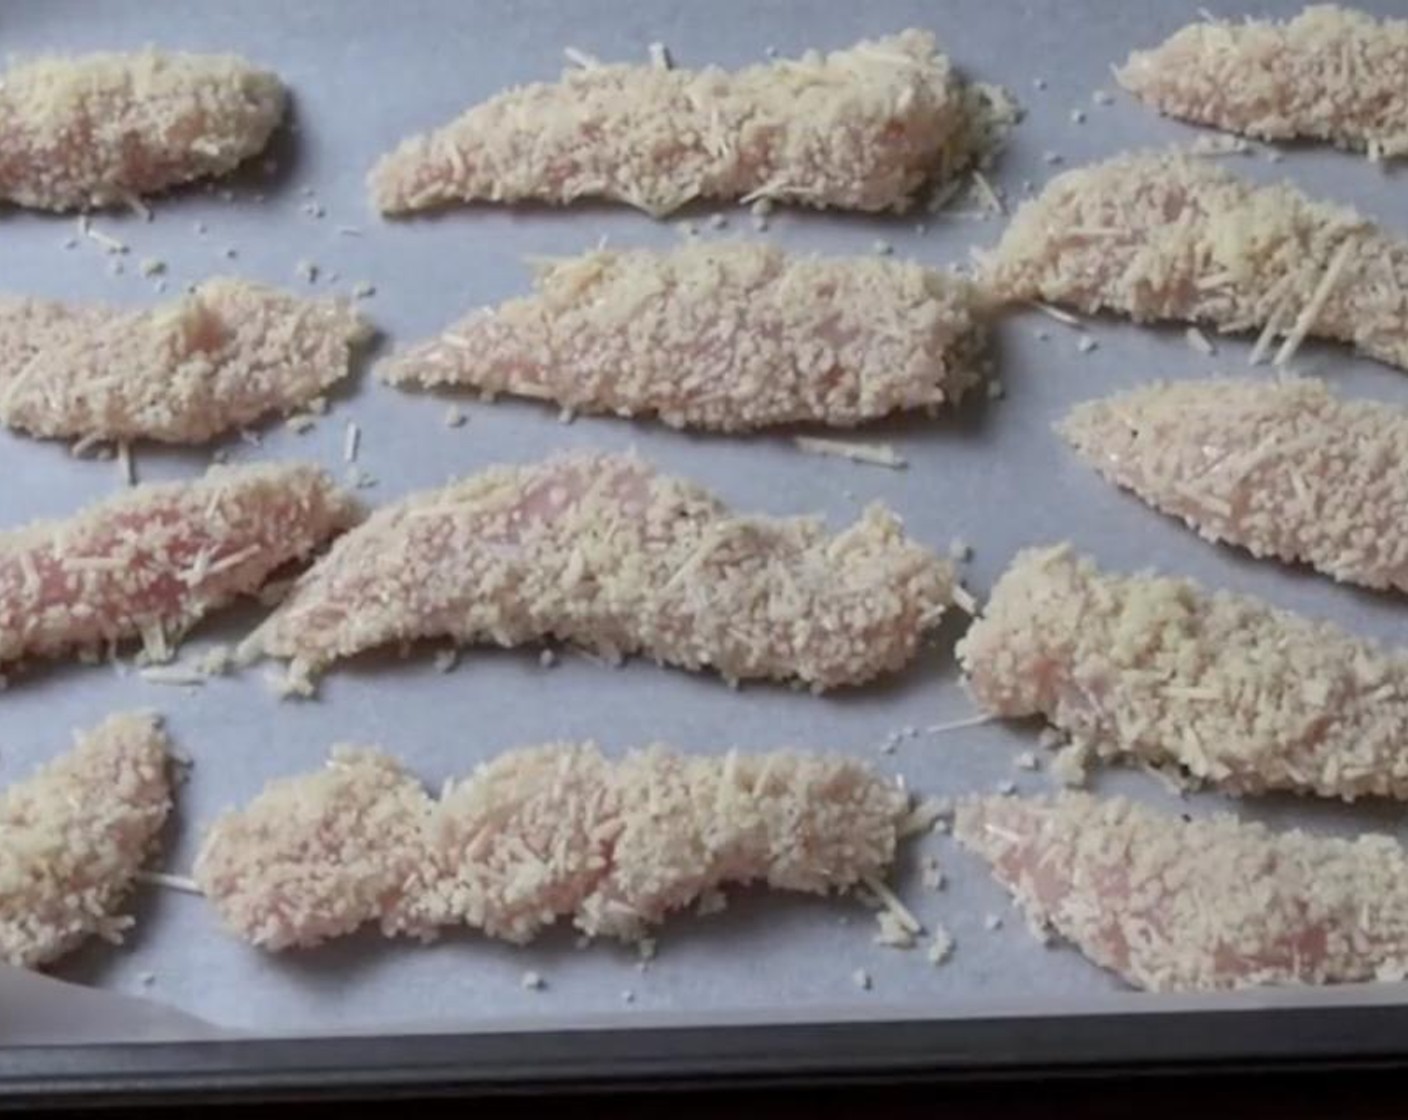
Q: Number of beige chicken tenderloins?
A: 13